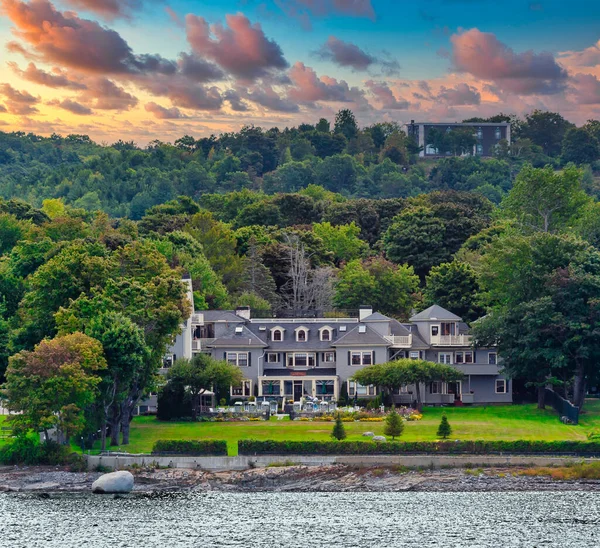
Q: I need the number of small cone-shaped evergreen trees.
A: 3